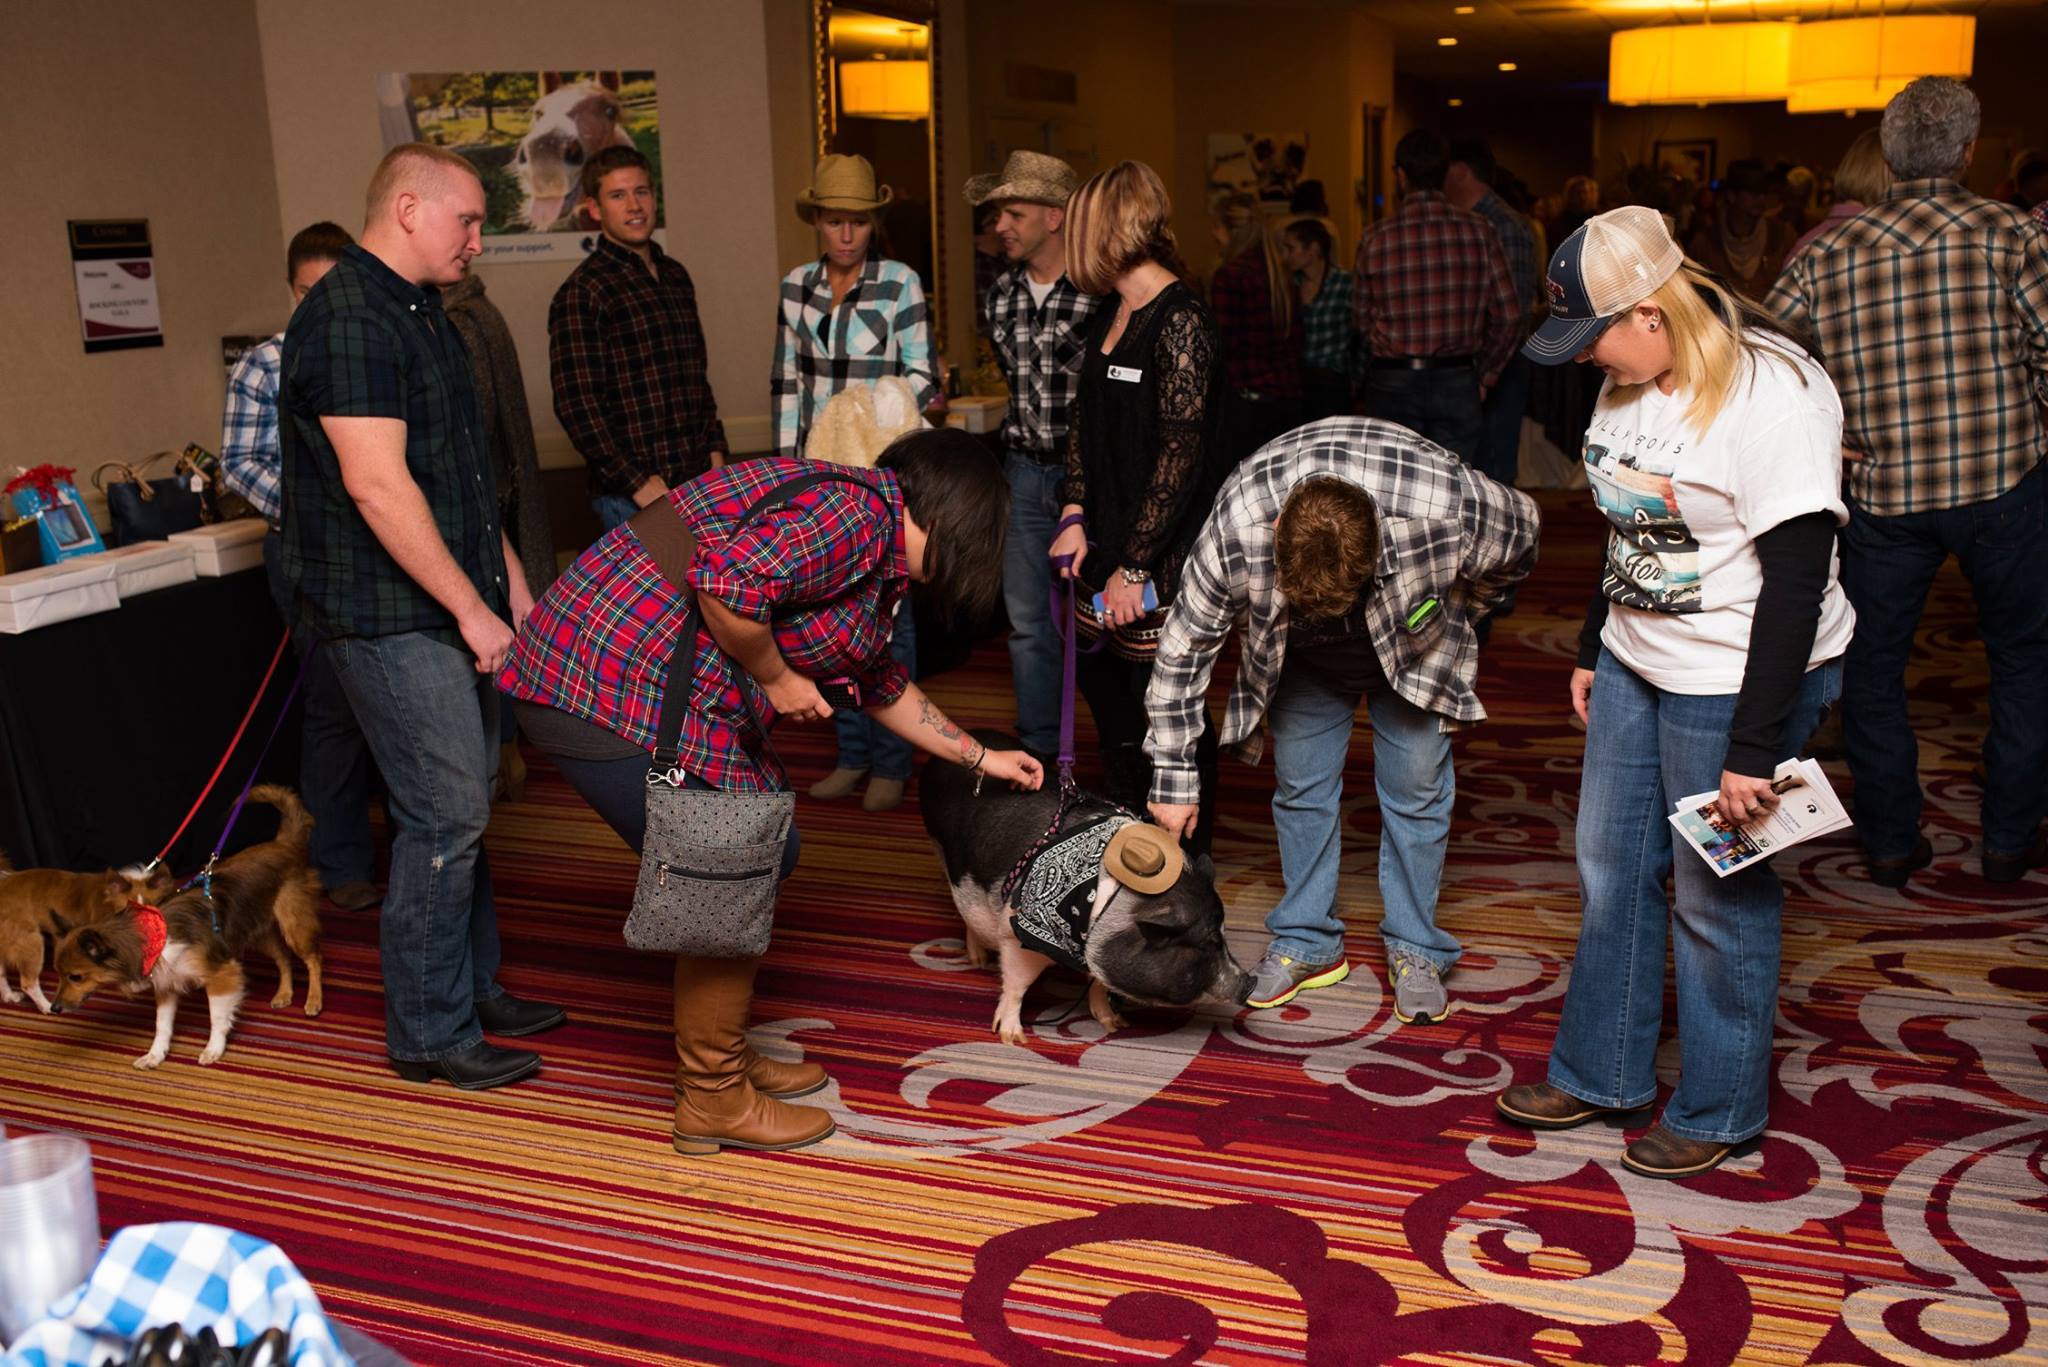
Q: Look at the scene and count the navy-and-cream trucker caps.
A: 1